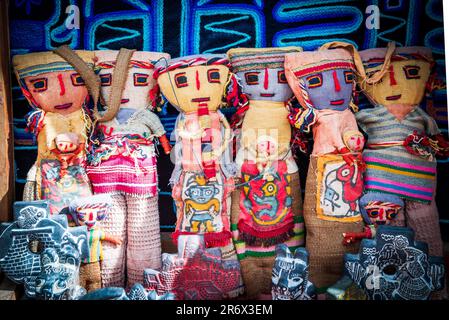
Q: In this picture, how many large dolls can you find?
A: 6